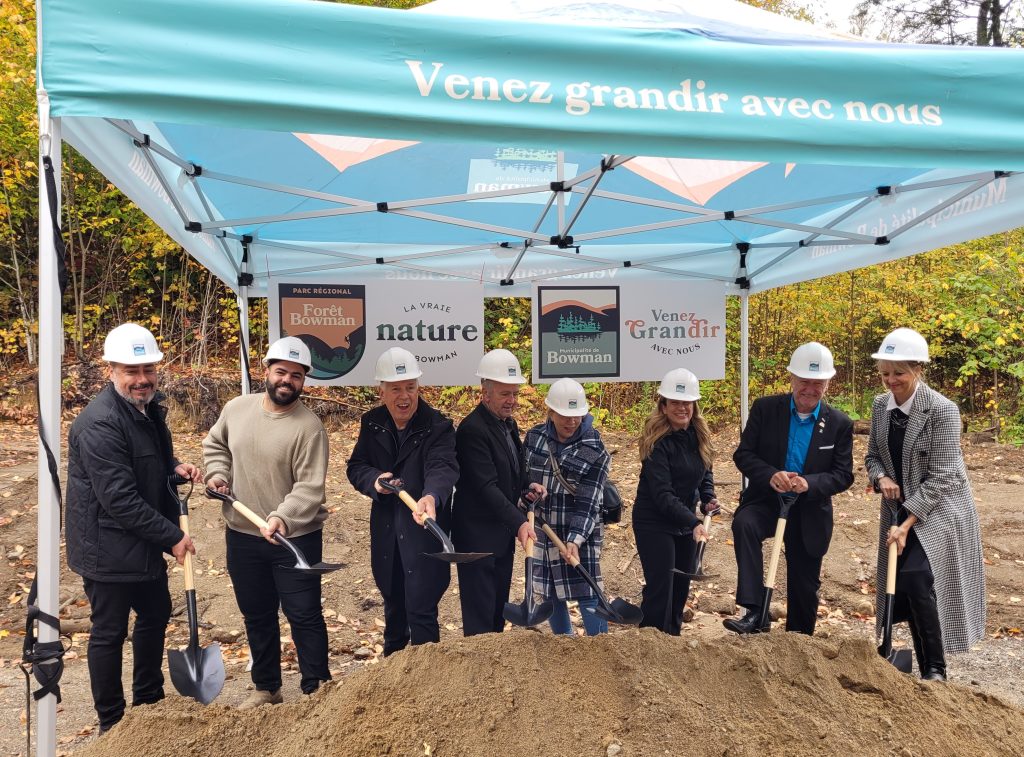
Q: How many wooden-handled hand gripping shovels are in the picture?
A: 8